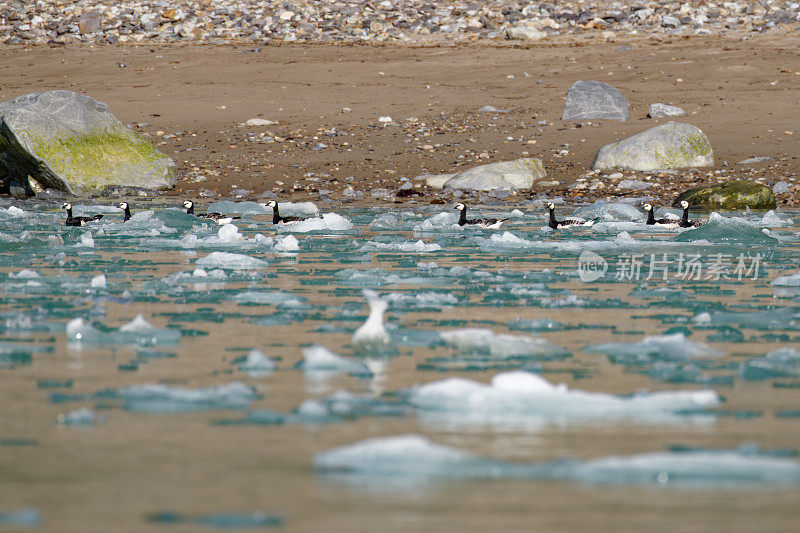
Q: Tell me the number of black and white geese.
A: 8